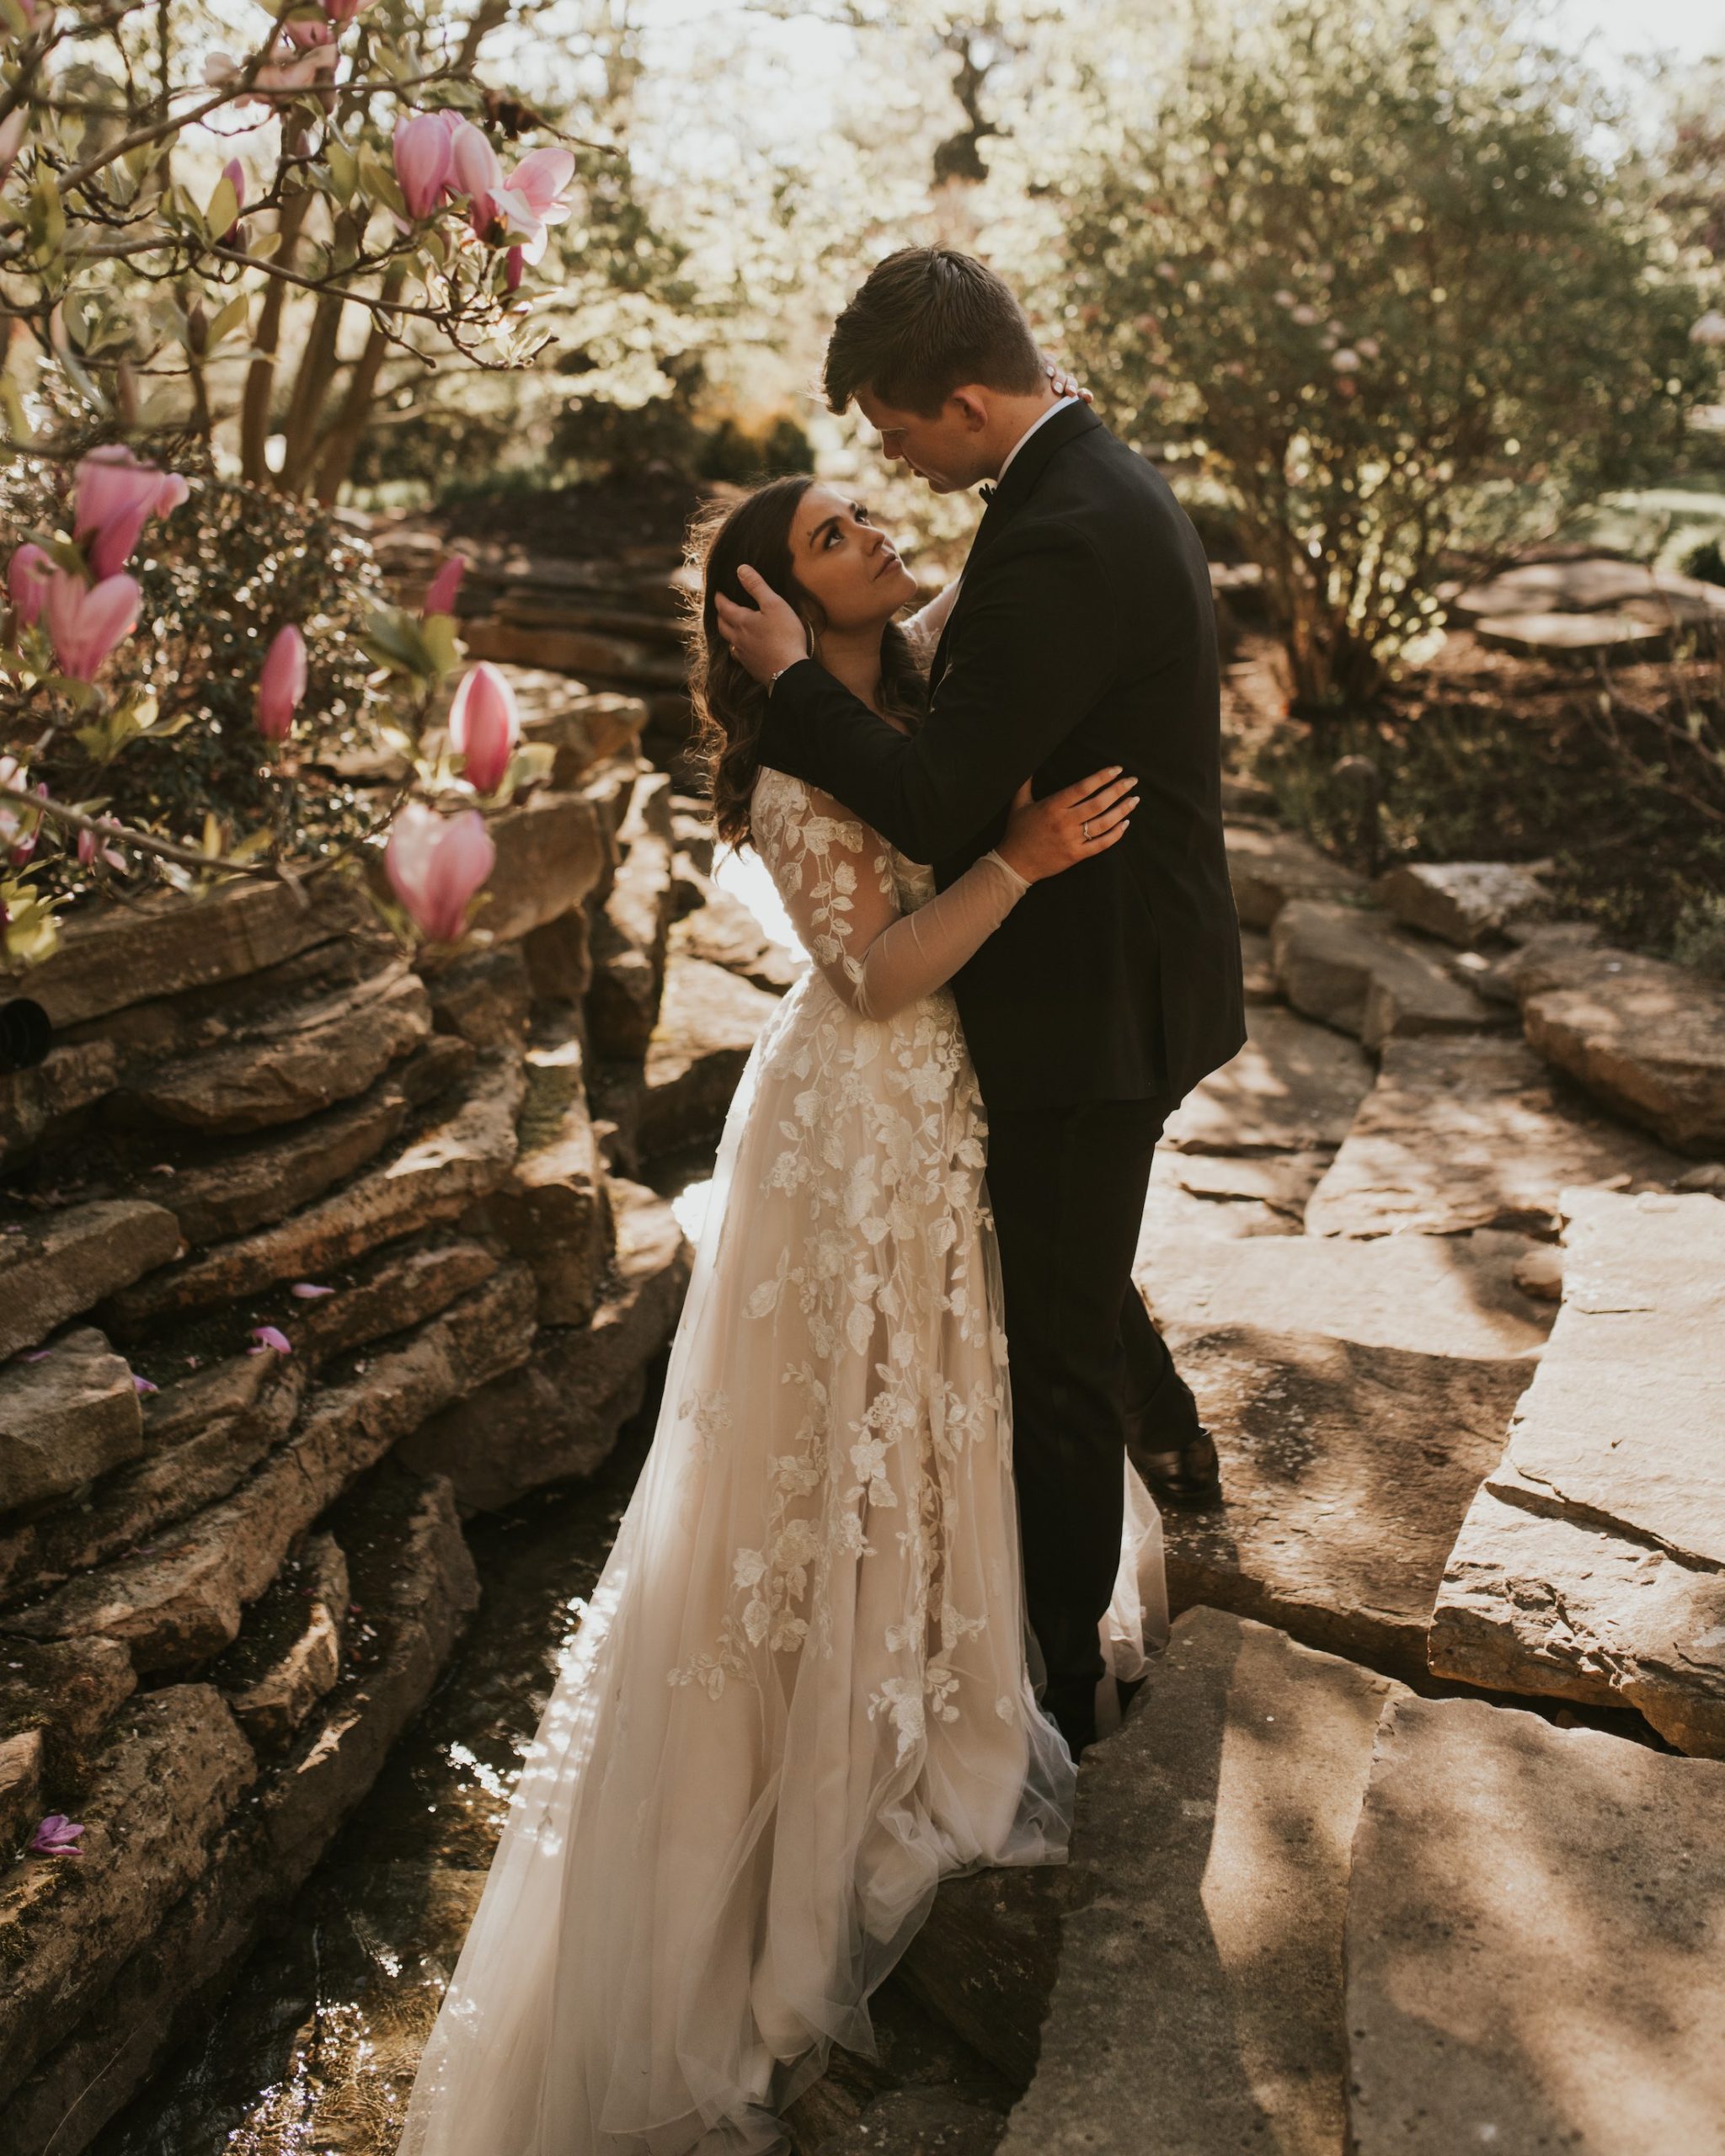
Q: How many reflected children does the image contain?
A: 0